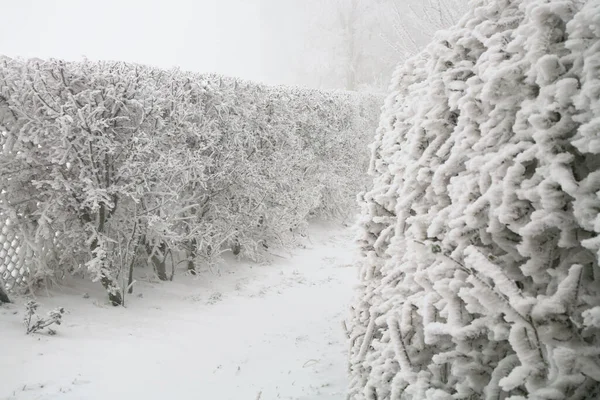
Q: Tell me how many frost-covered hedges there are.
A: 2